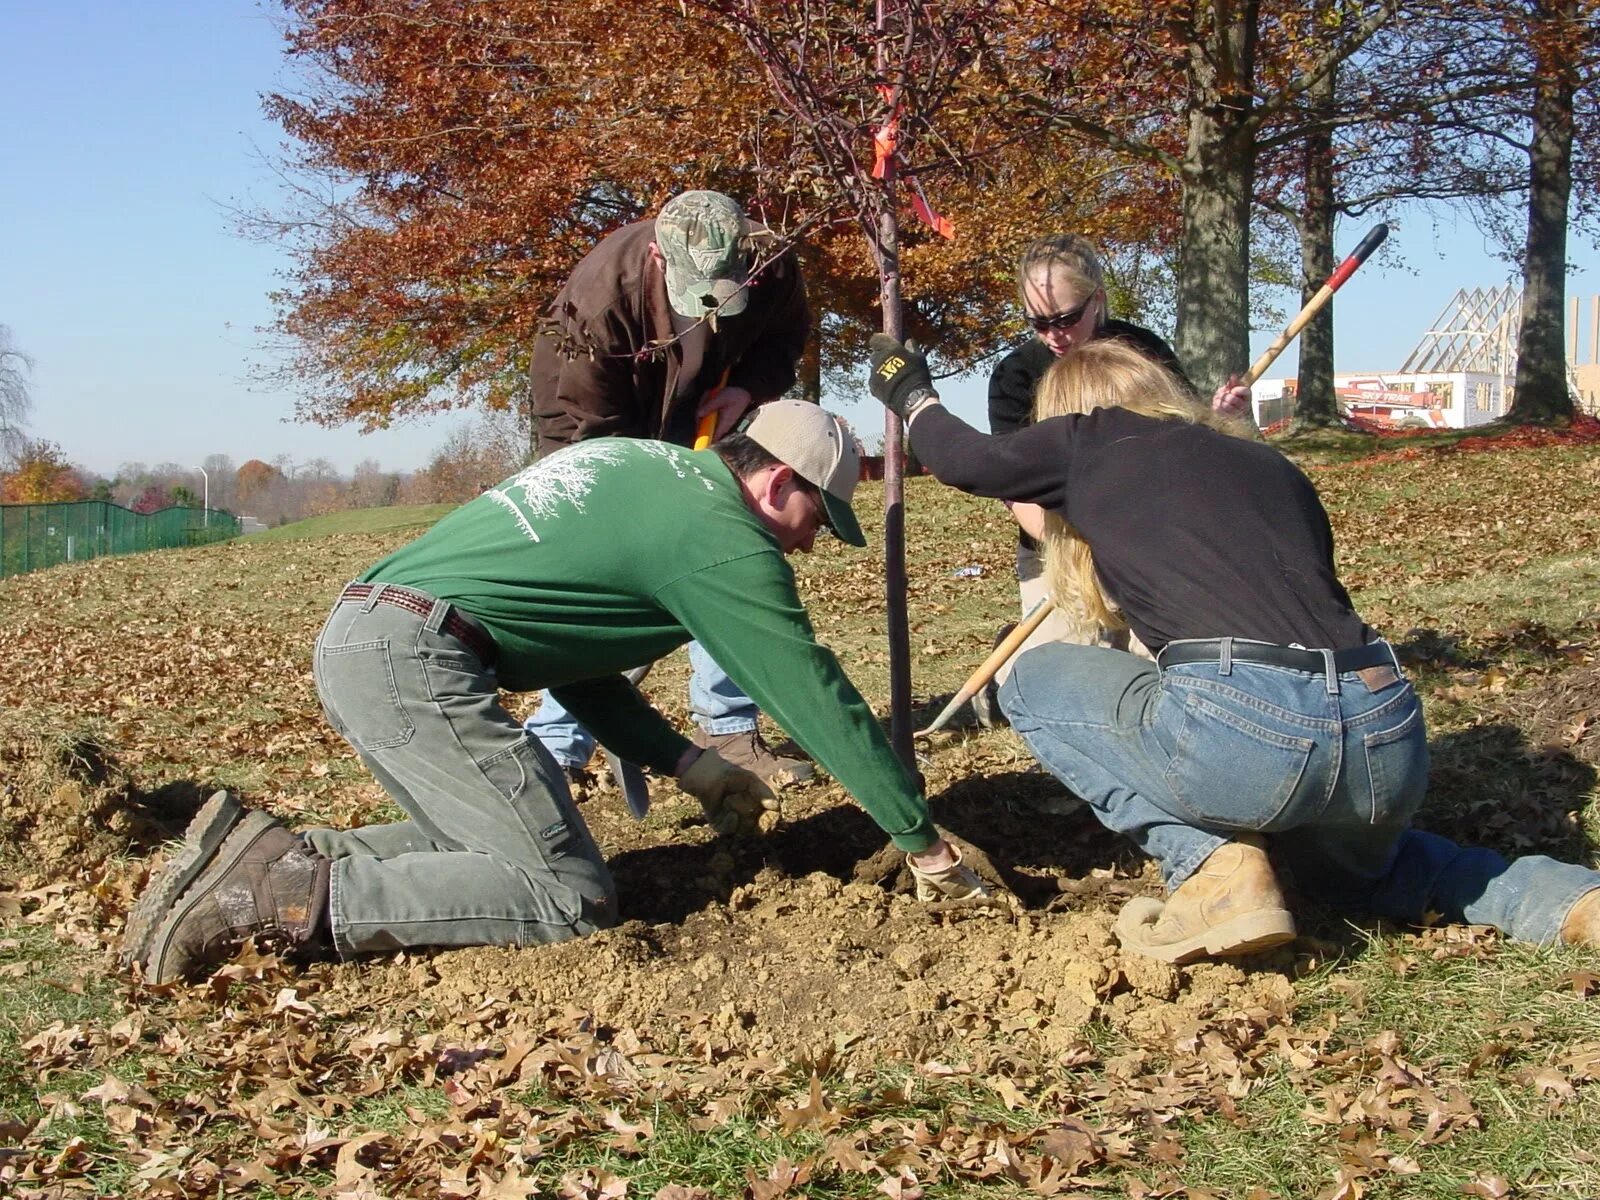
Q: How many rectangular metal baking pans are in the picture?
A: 0